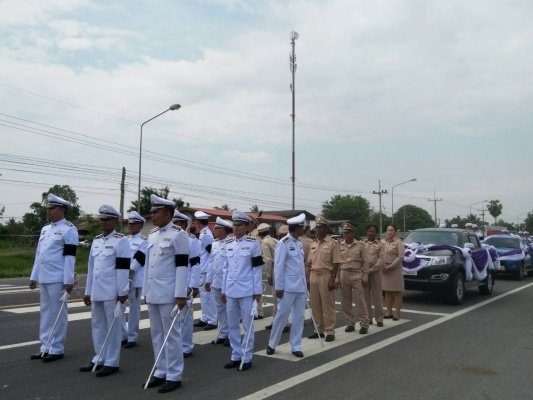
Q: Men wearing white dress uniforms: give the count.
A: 9